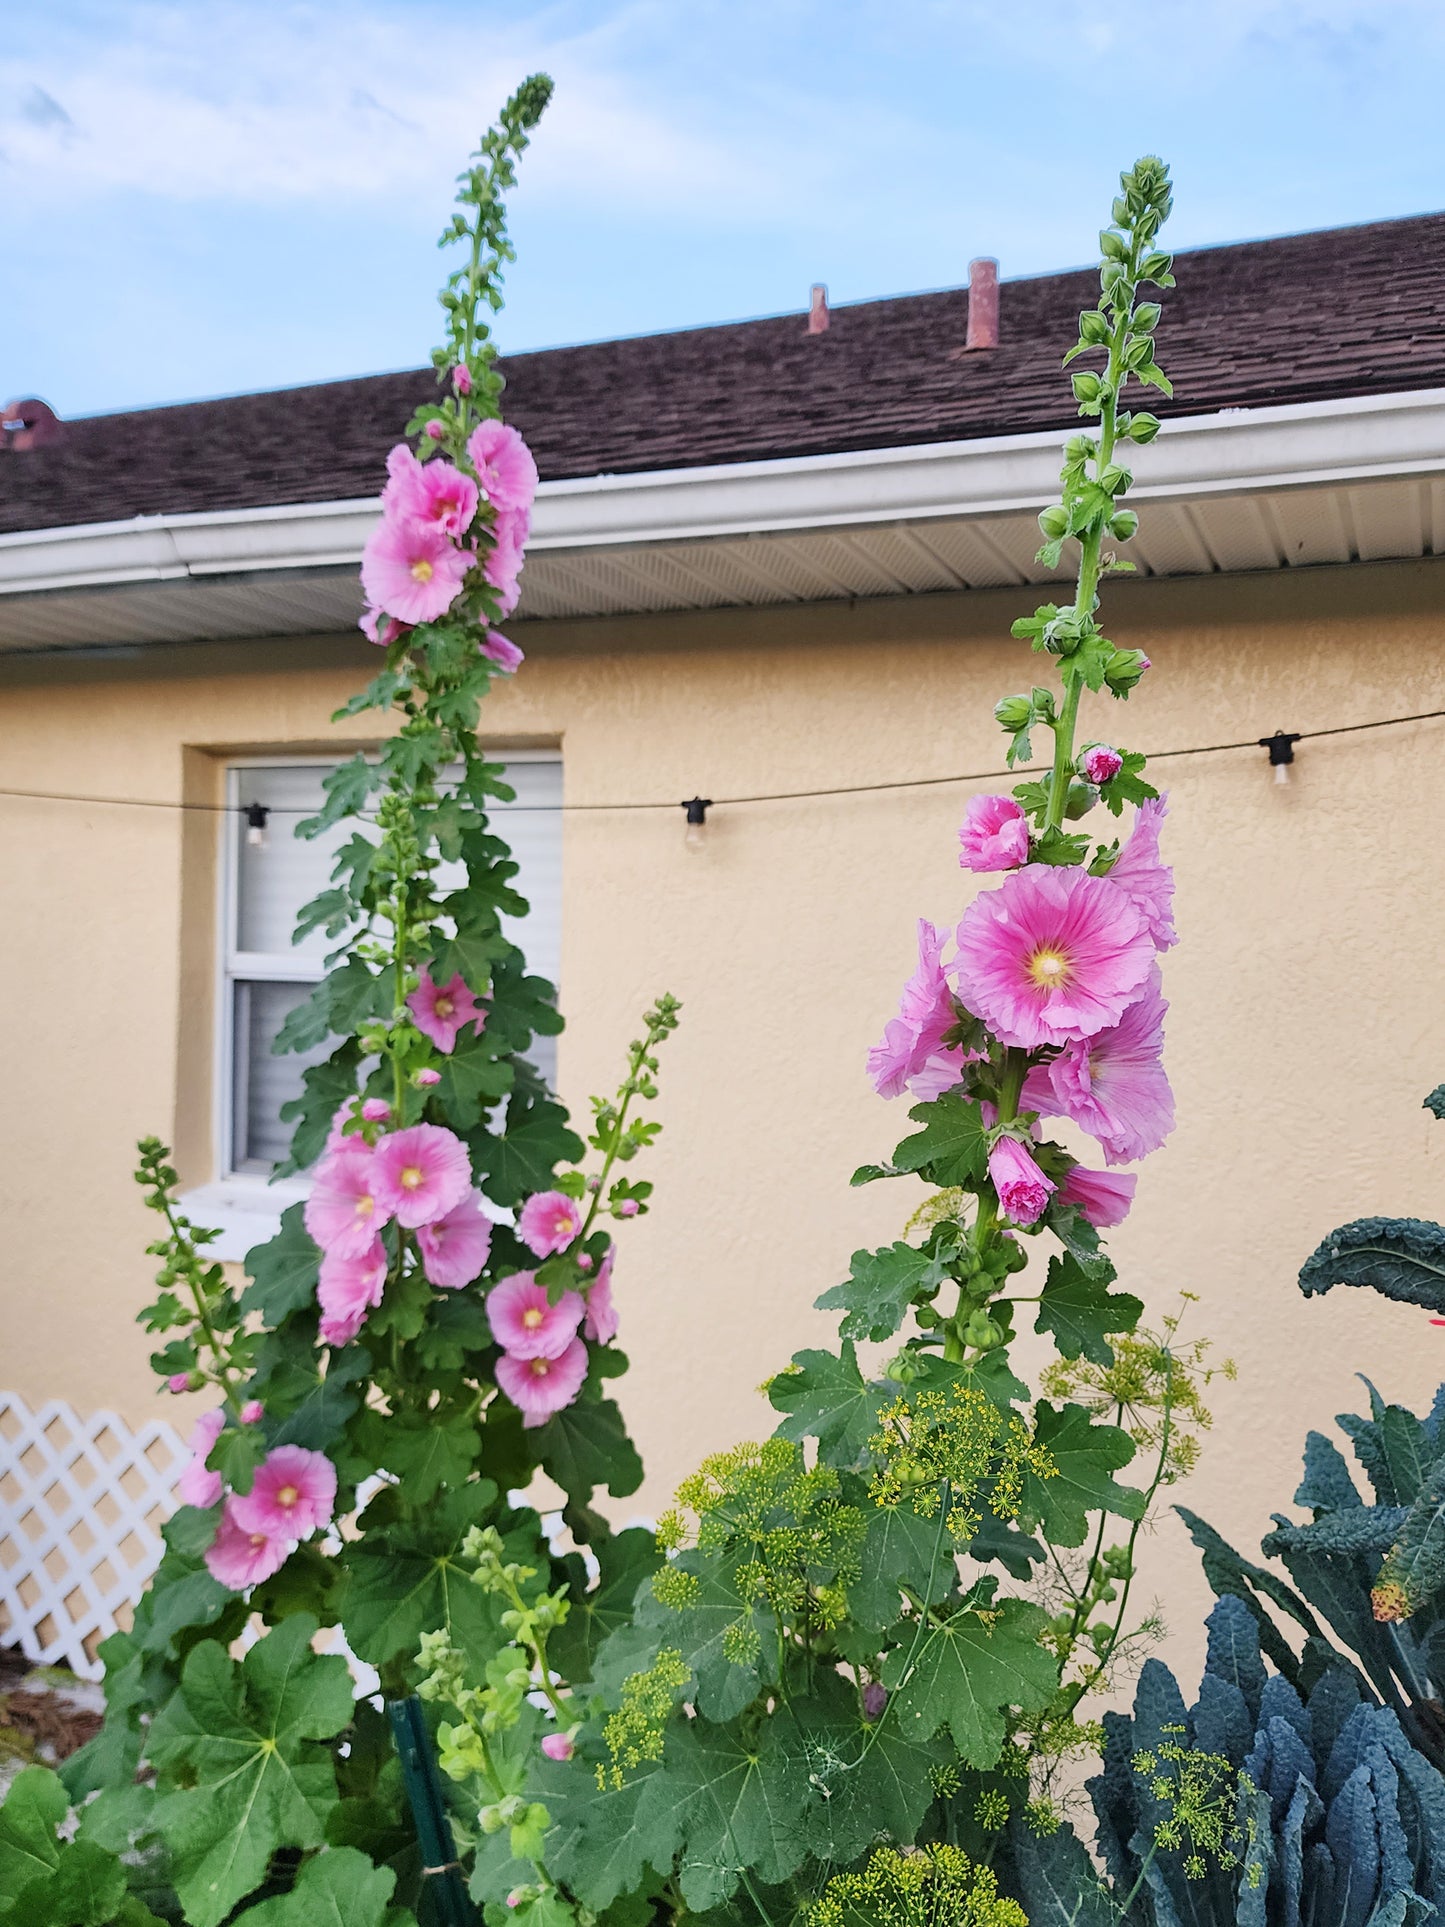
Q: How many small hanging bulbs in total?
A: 3